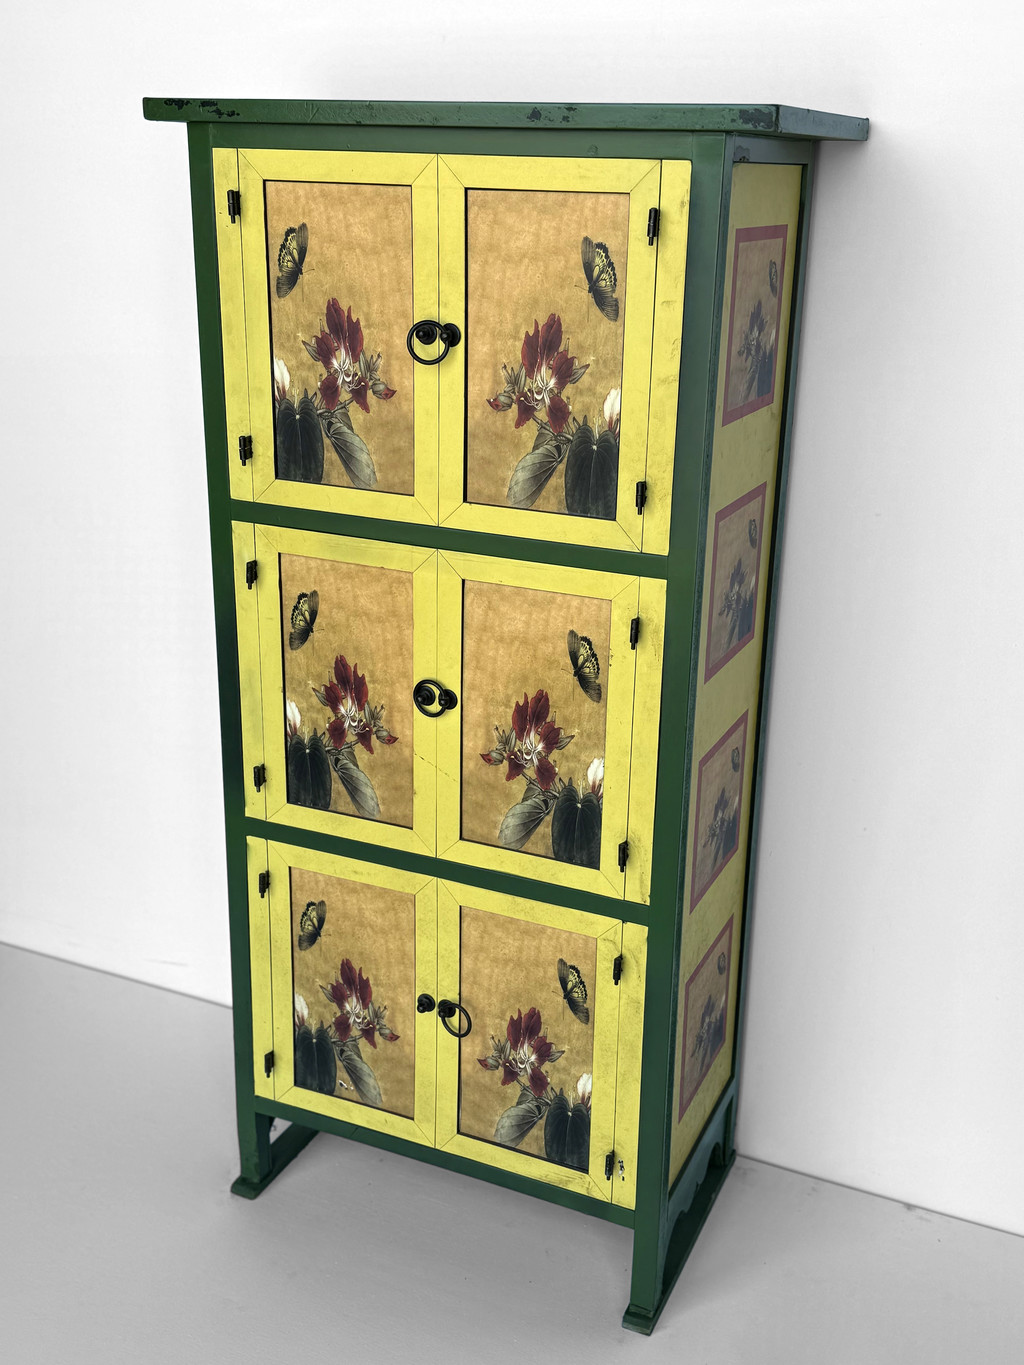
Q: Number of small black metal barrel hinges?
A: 12